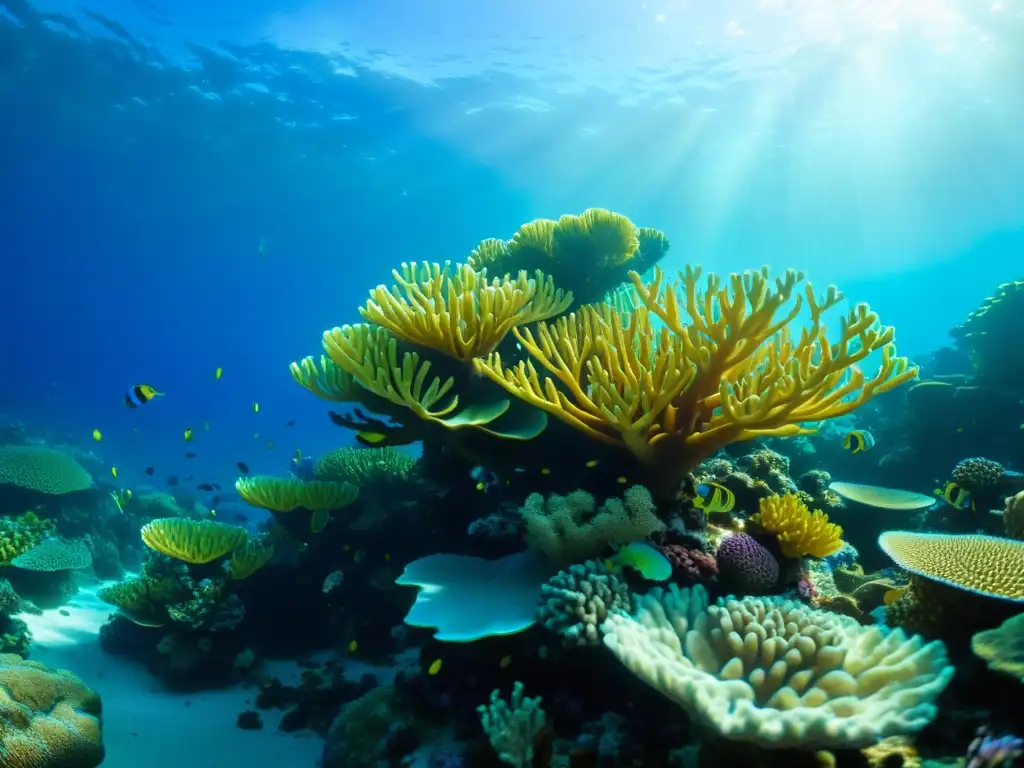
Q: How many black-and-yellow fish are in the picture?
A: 4